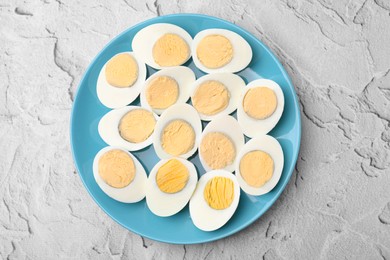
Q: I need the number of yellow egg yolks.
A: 13